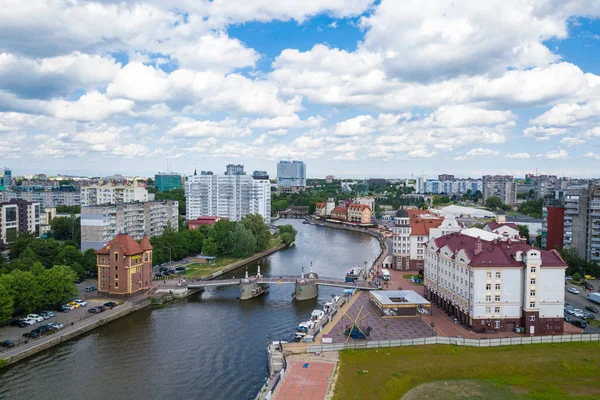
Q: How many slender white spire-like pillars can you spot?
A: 4